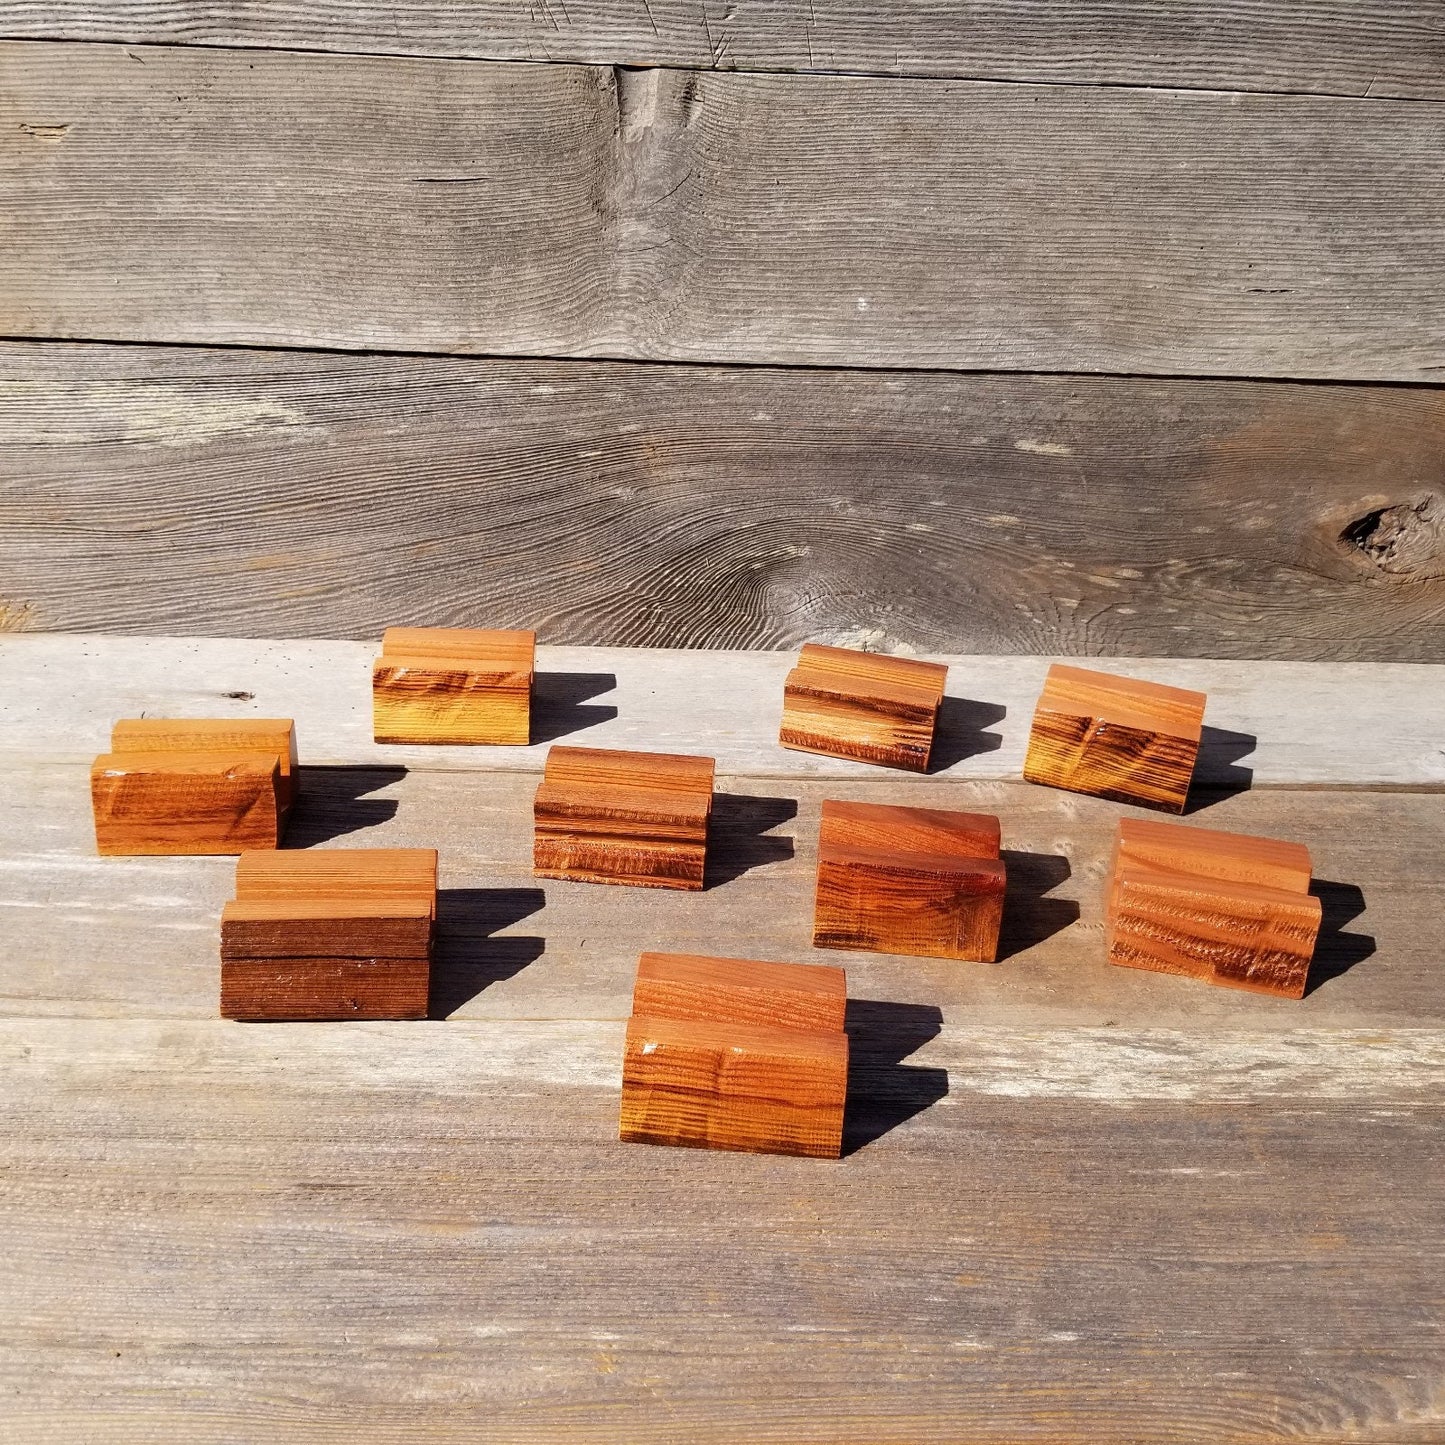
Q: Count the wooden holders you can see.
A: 9